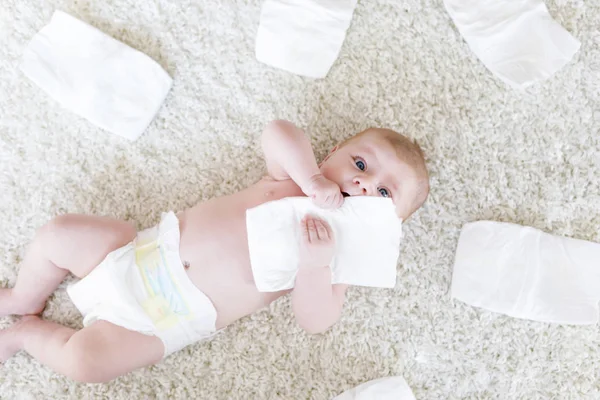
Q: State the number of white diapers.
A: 7